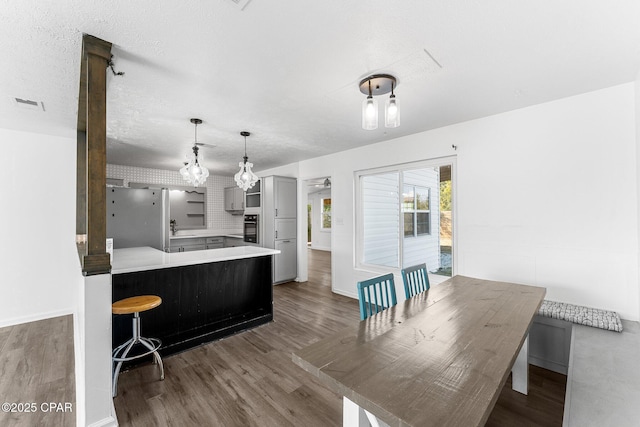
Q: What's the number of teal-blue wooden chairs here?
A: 2